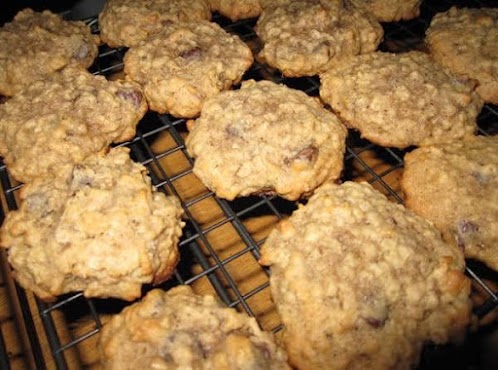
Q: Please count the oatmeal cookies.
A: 14